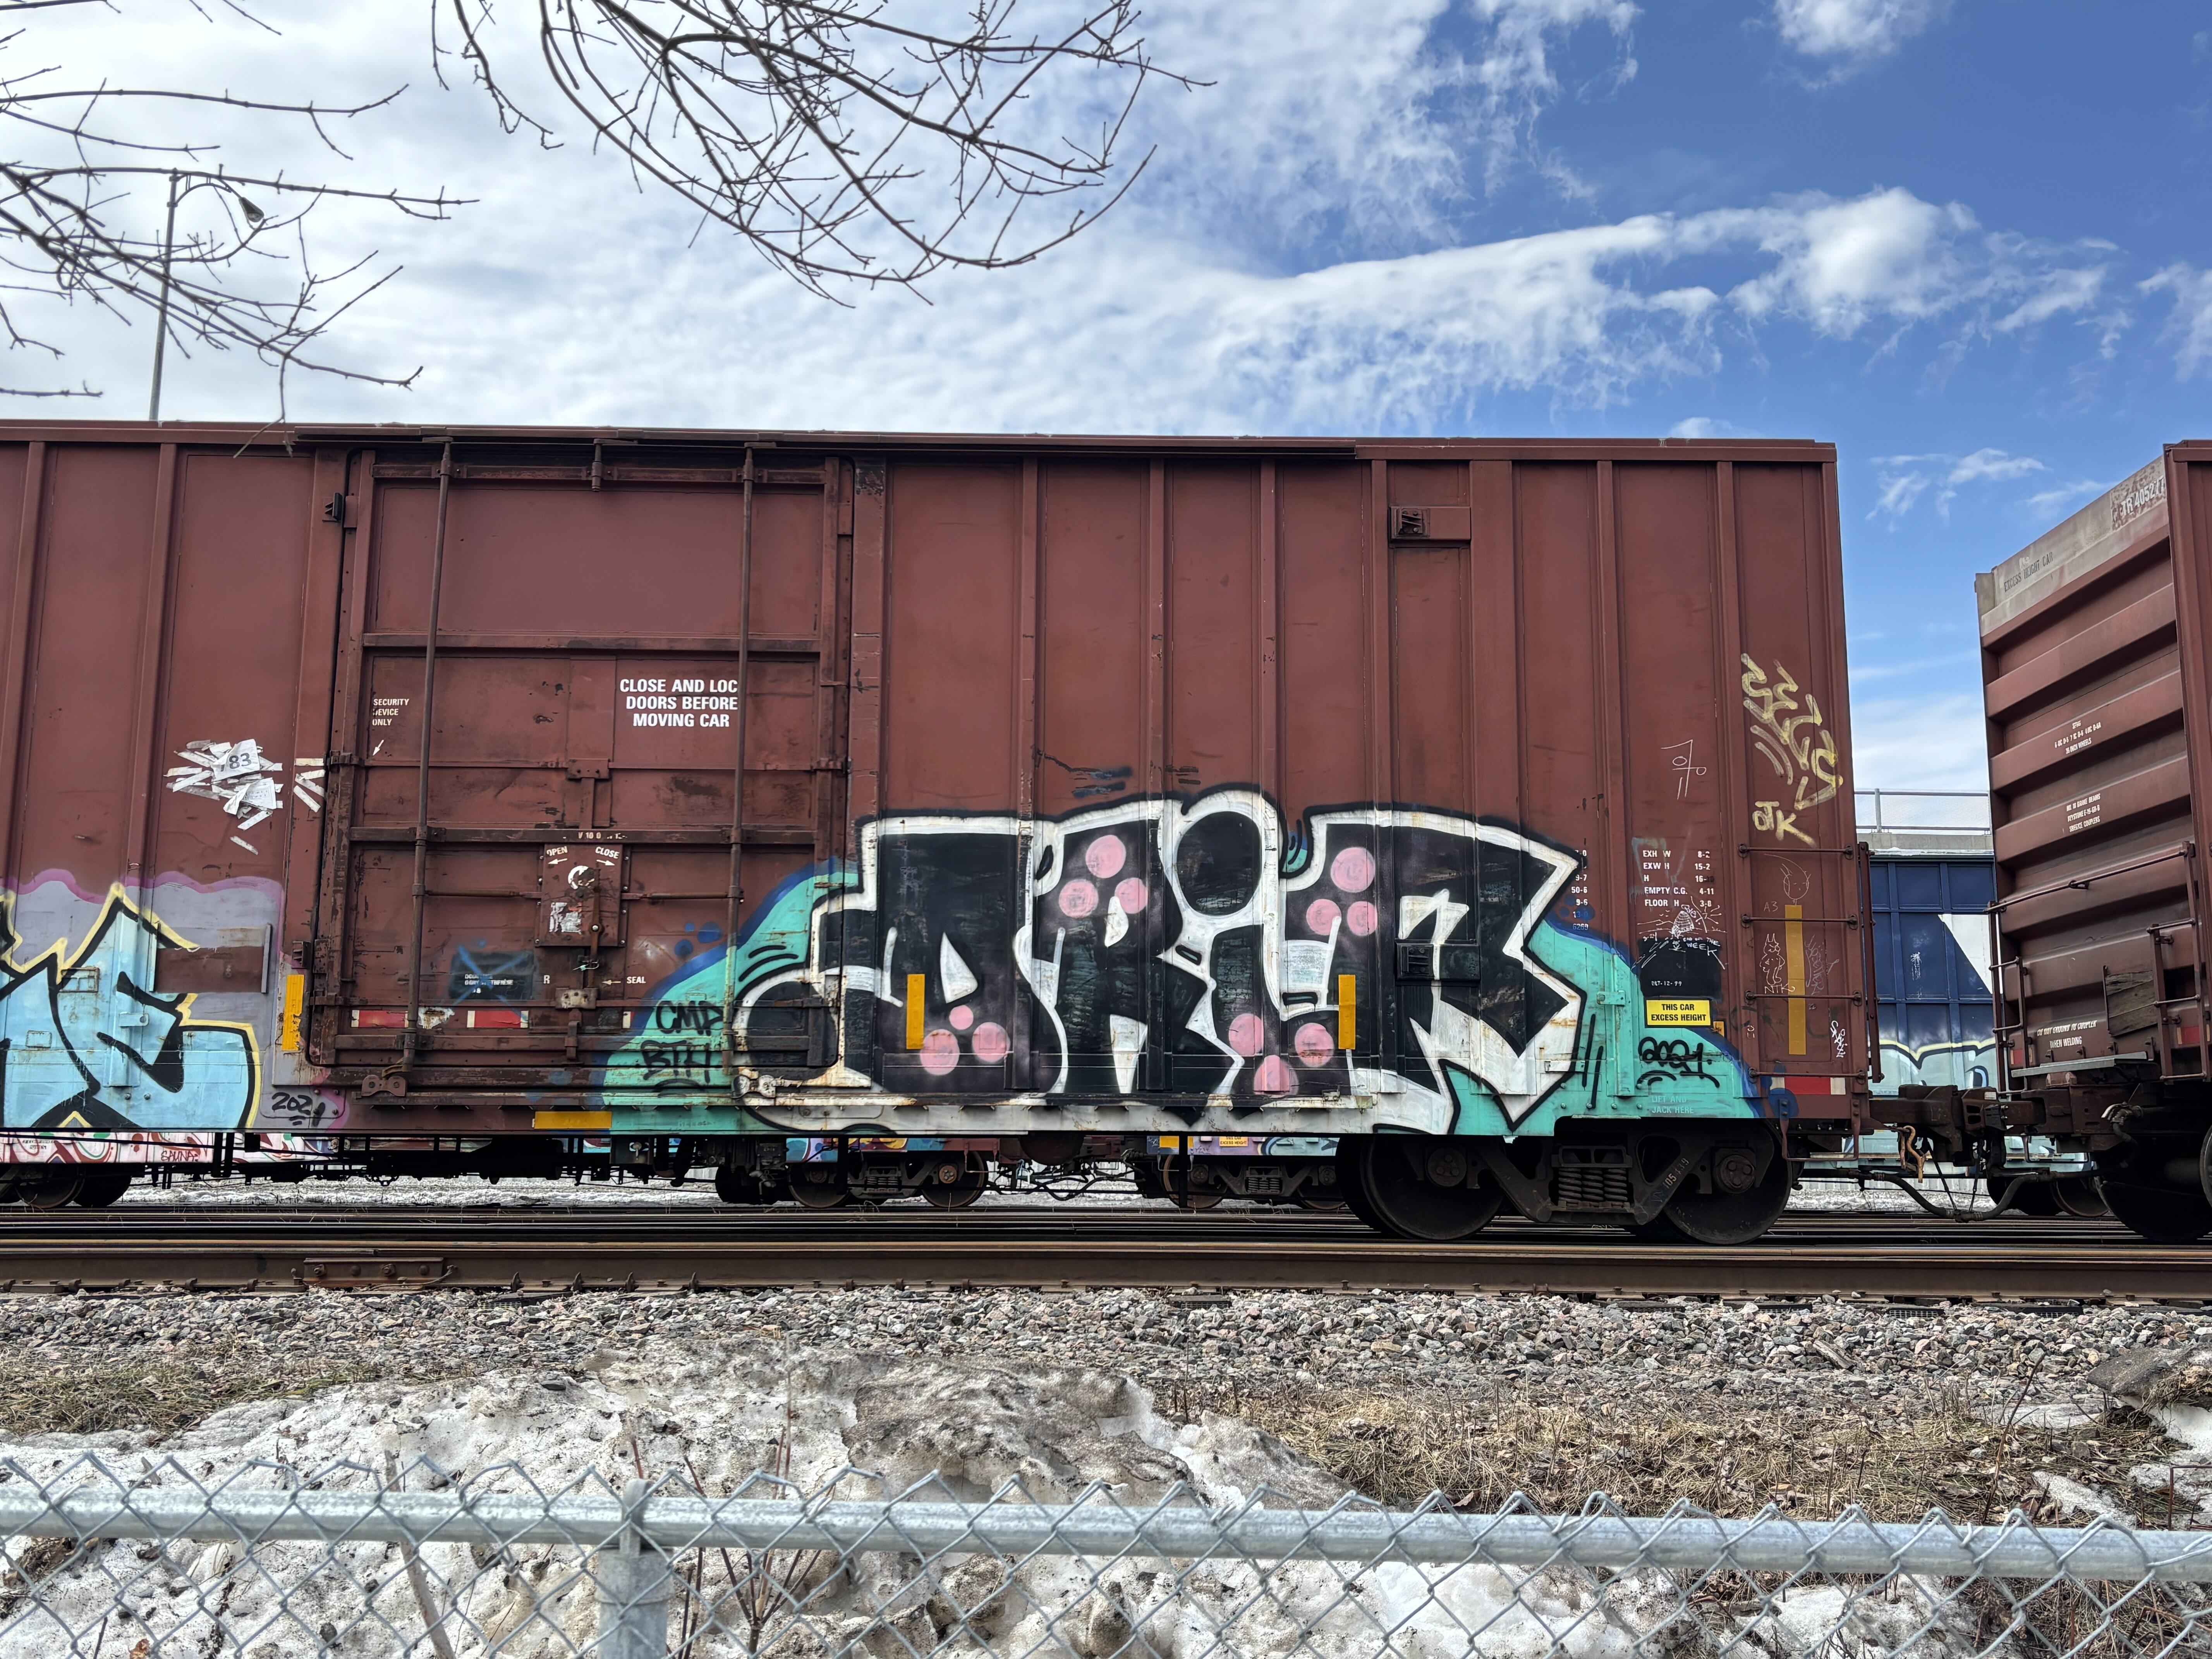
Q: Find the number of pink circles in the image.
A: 12